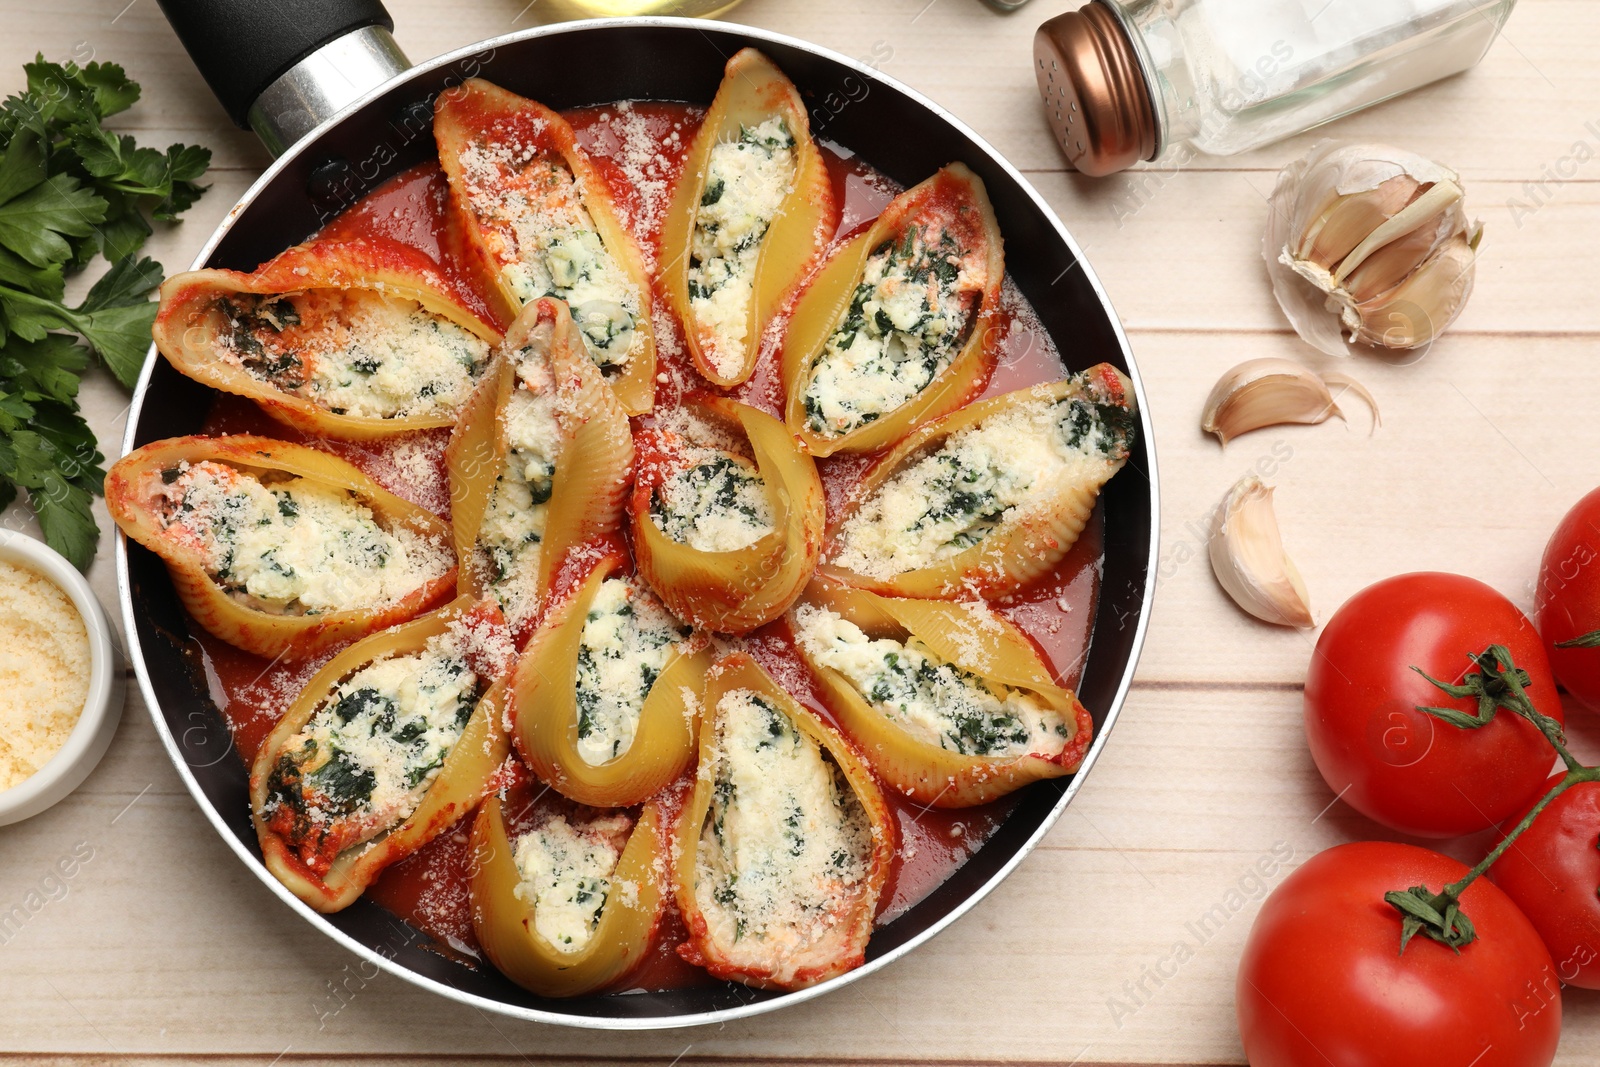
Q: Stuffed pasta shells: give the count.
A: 13